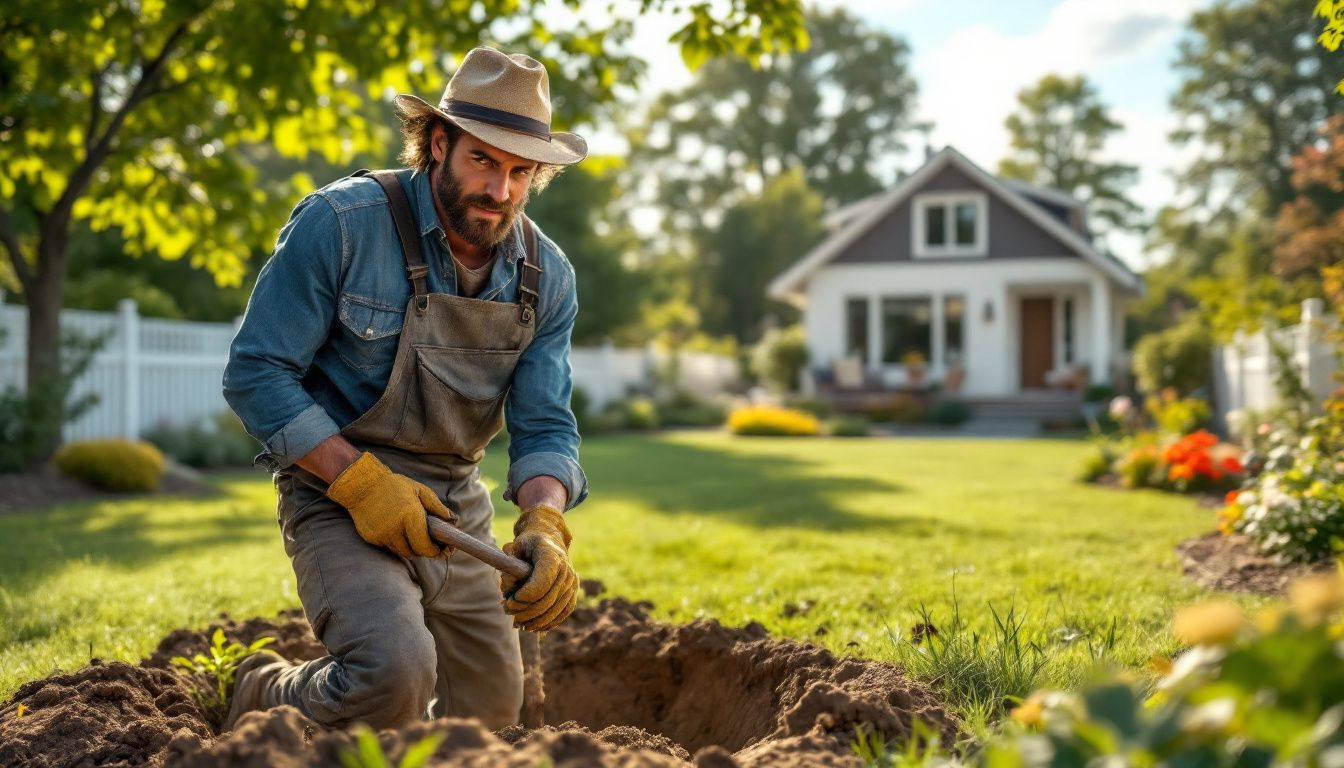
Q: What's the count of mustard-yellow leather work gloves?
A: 2